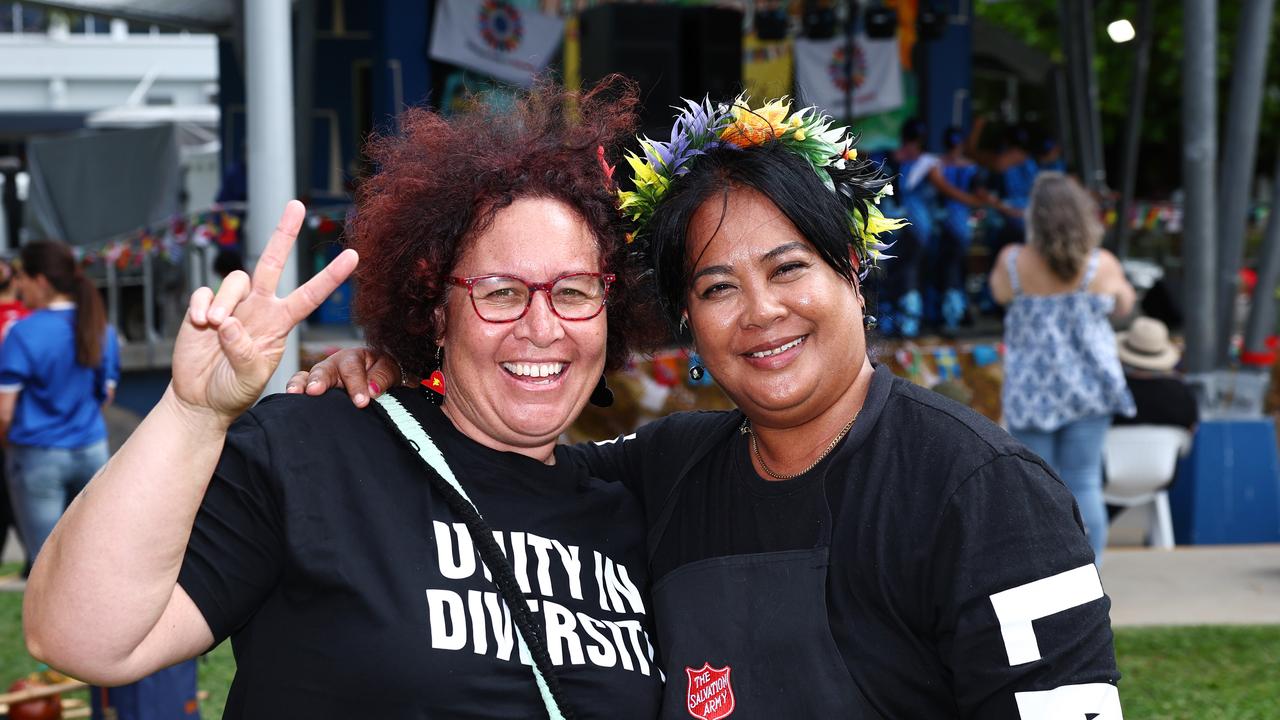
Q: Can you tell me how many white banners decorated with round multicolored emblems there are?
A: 2